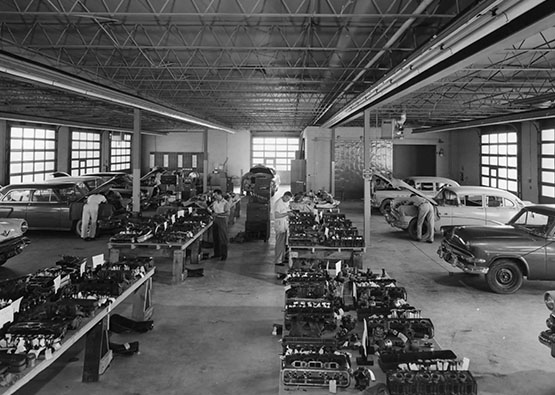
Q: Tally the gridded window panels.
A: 6